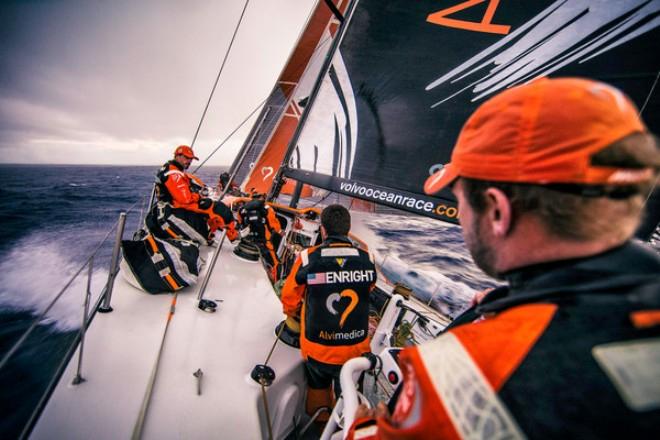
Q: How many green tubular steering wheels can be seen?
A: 0